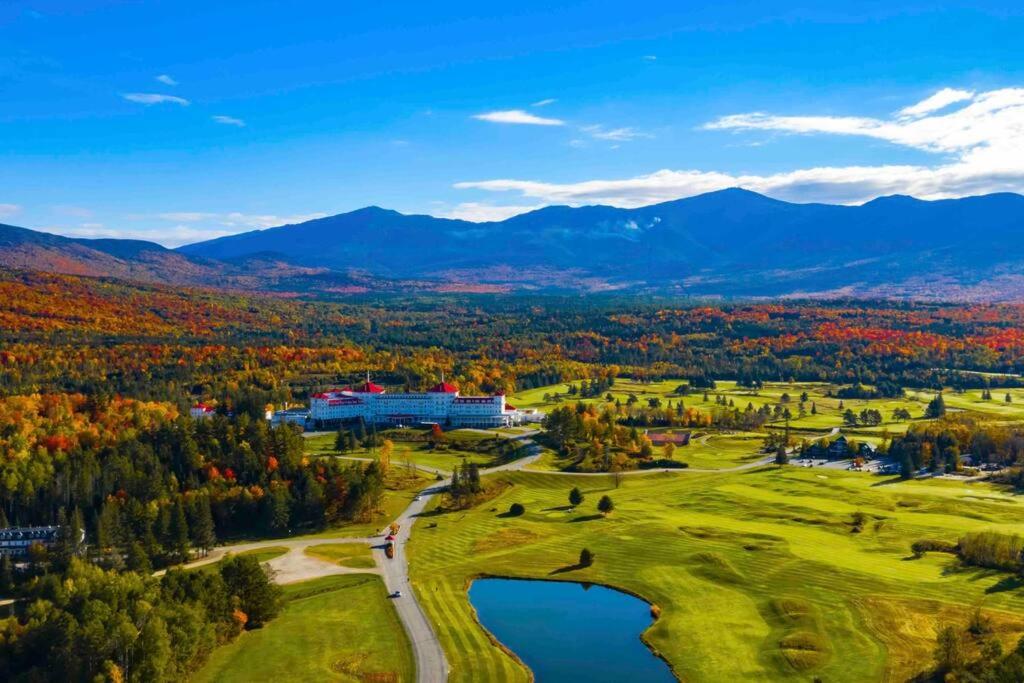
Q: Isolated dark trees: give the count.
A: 4